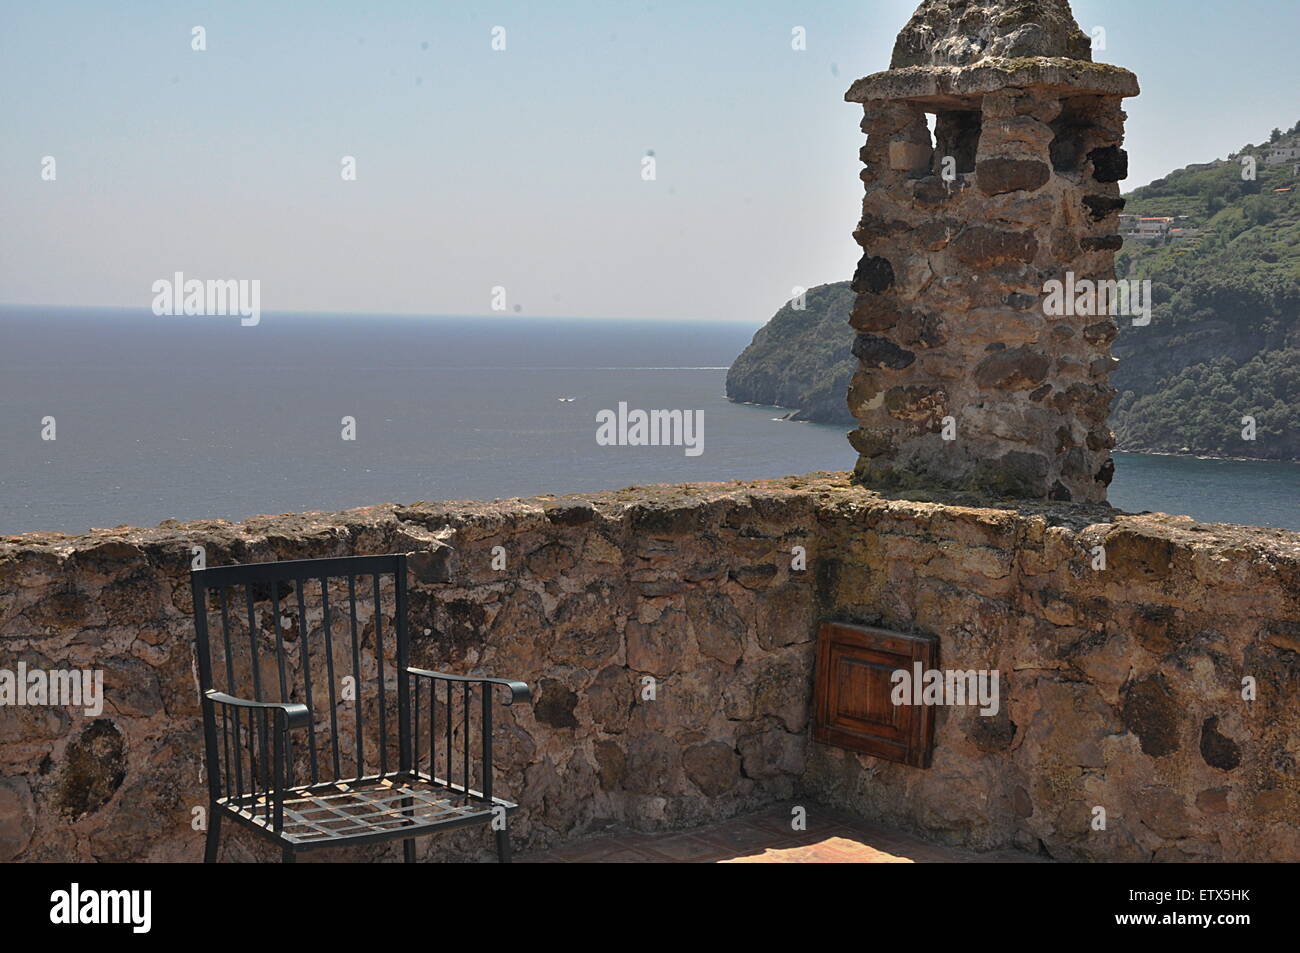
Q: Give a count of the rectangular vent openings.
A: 2